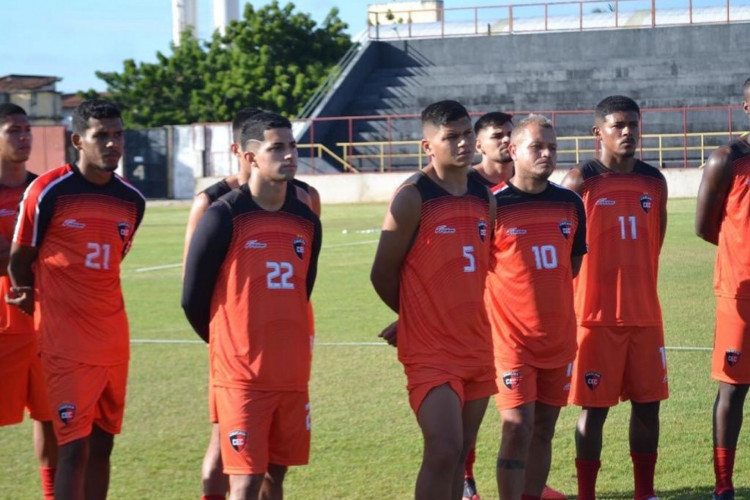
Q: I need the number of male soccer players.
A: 9